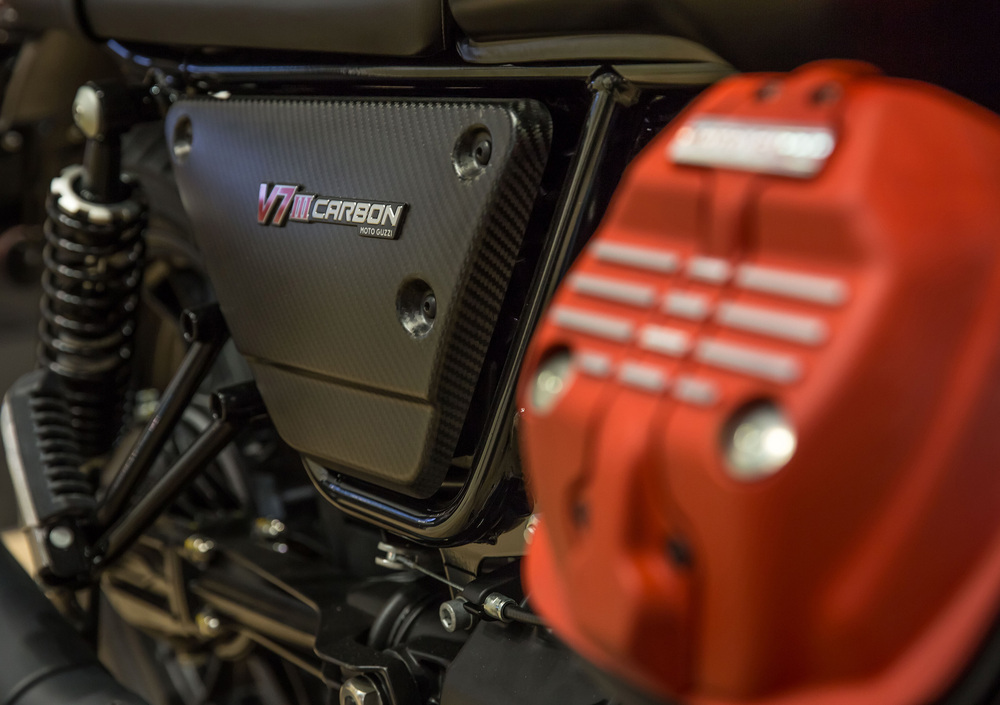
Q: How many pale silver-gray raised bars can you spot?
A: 12